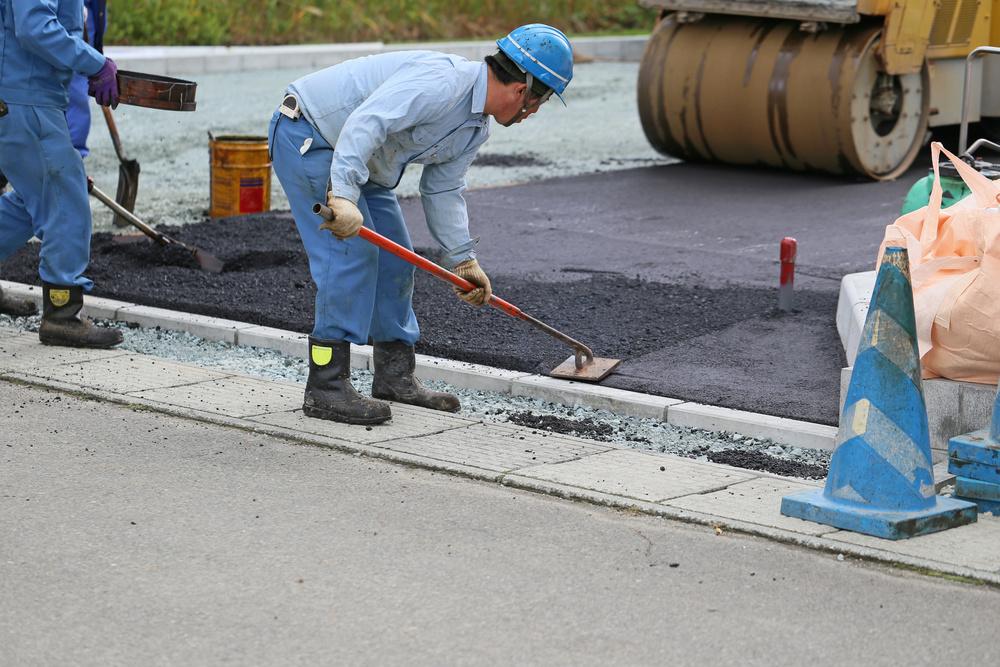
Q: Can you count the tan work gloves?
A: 2